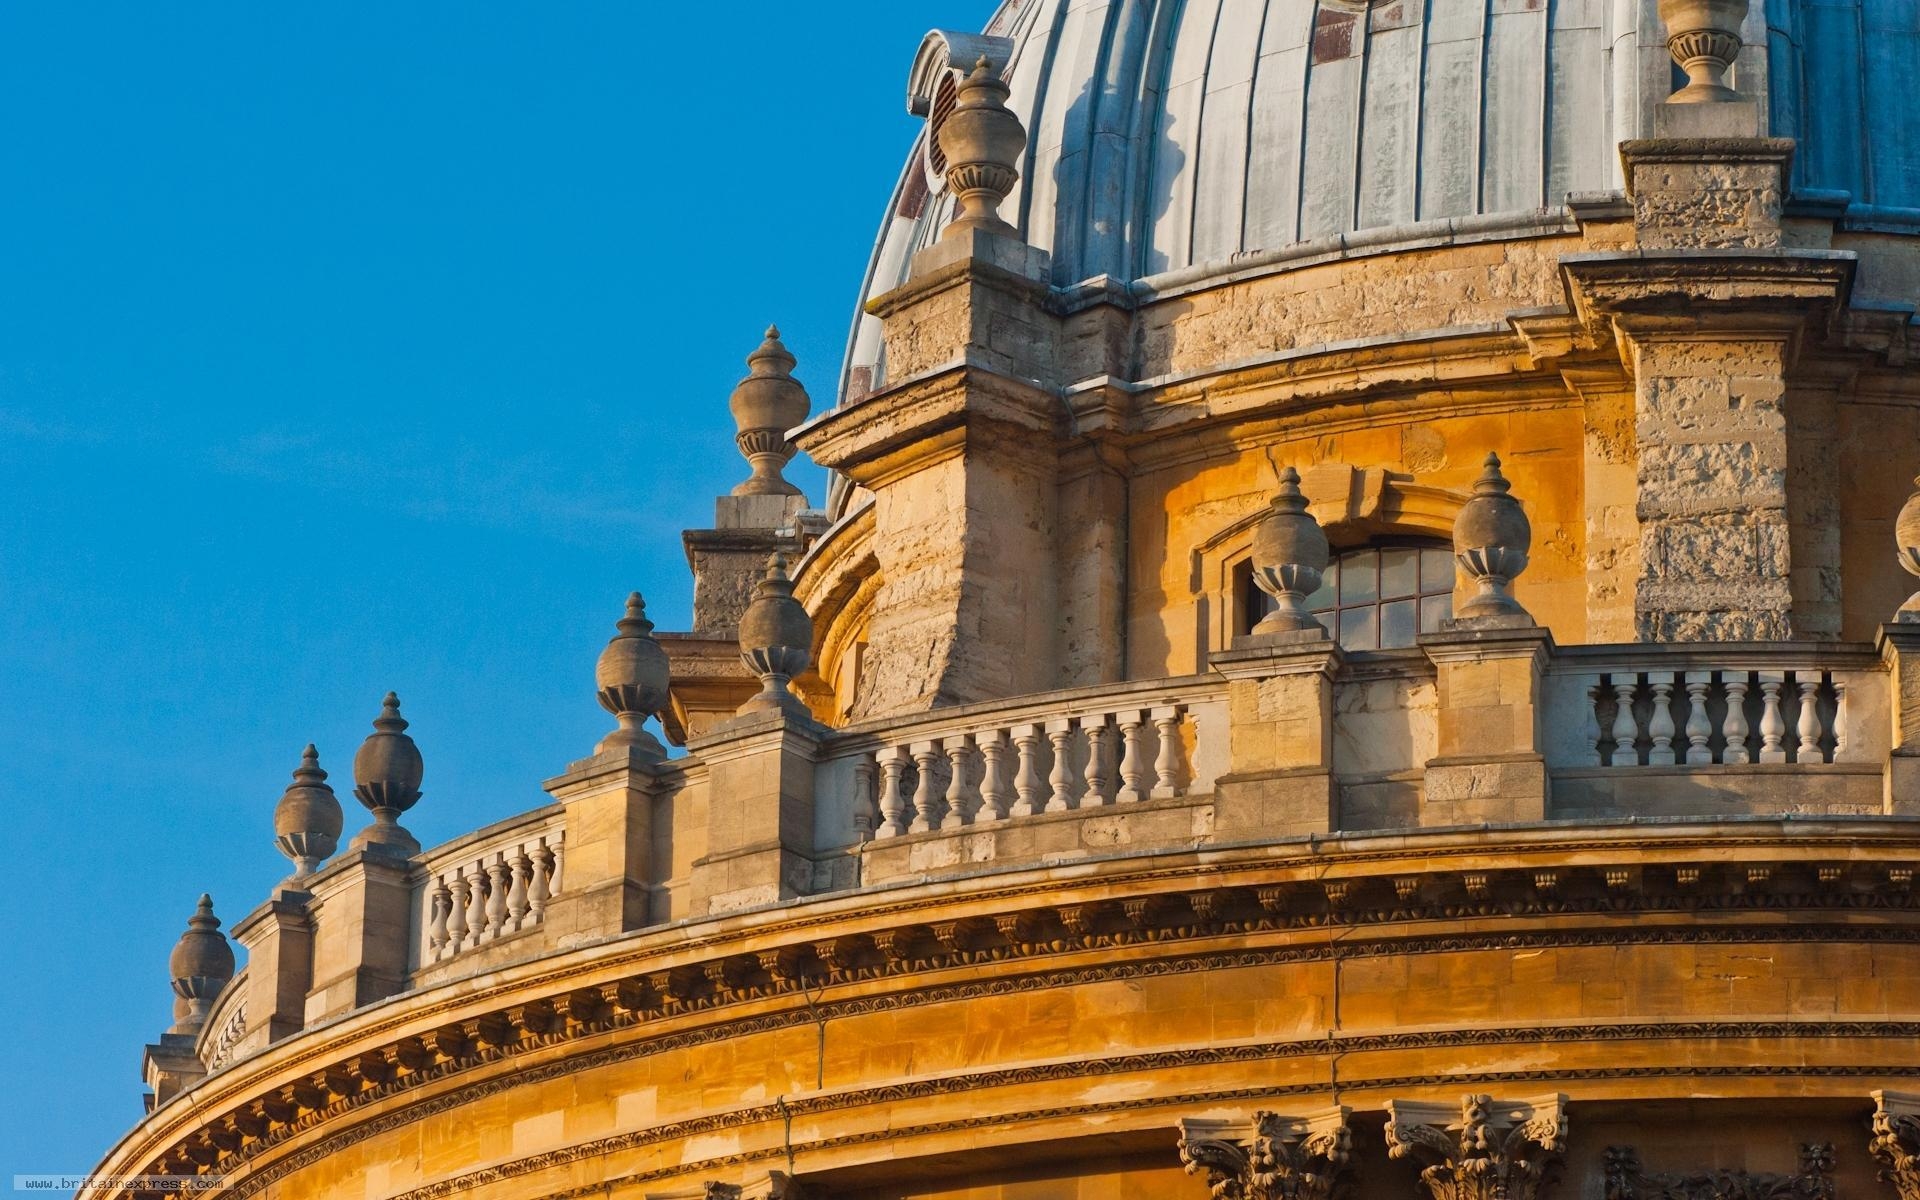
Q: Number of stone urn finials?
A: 11